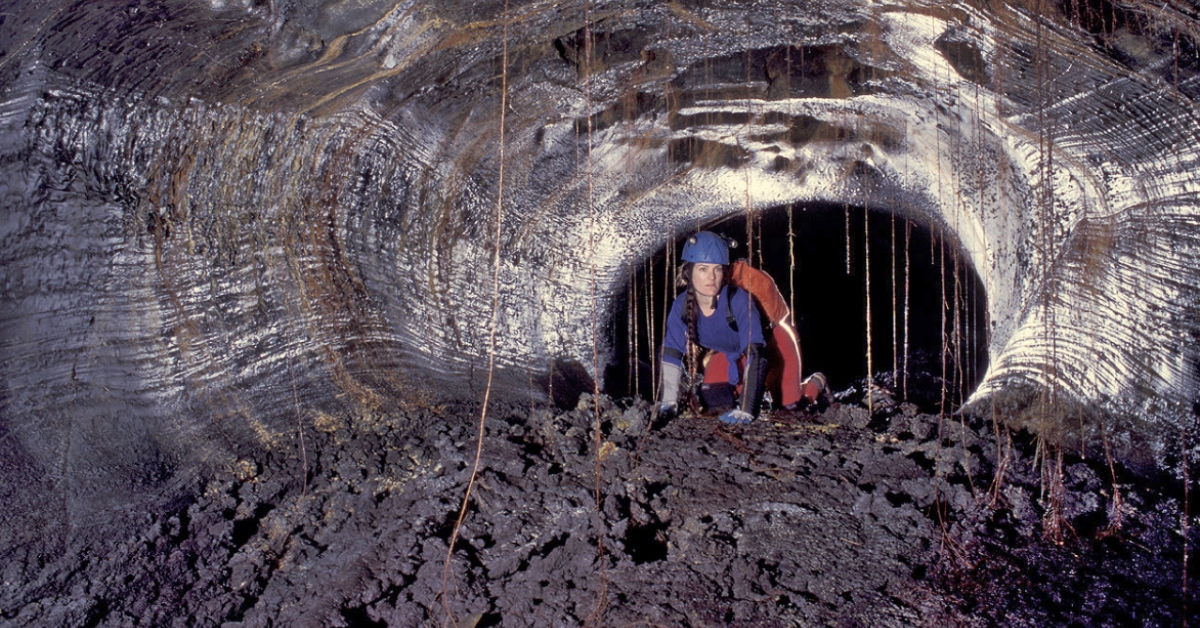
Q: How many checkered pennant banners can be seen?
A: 0